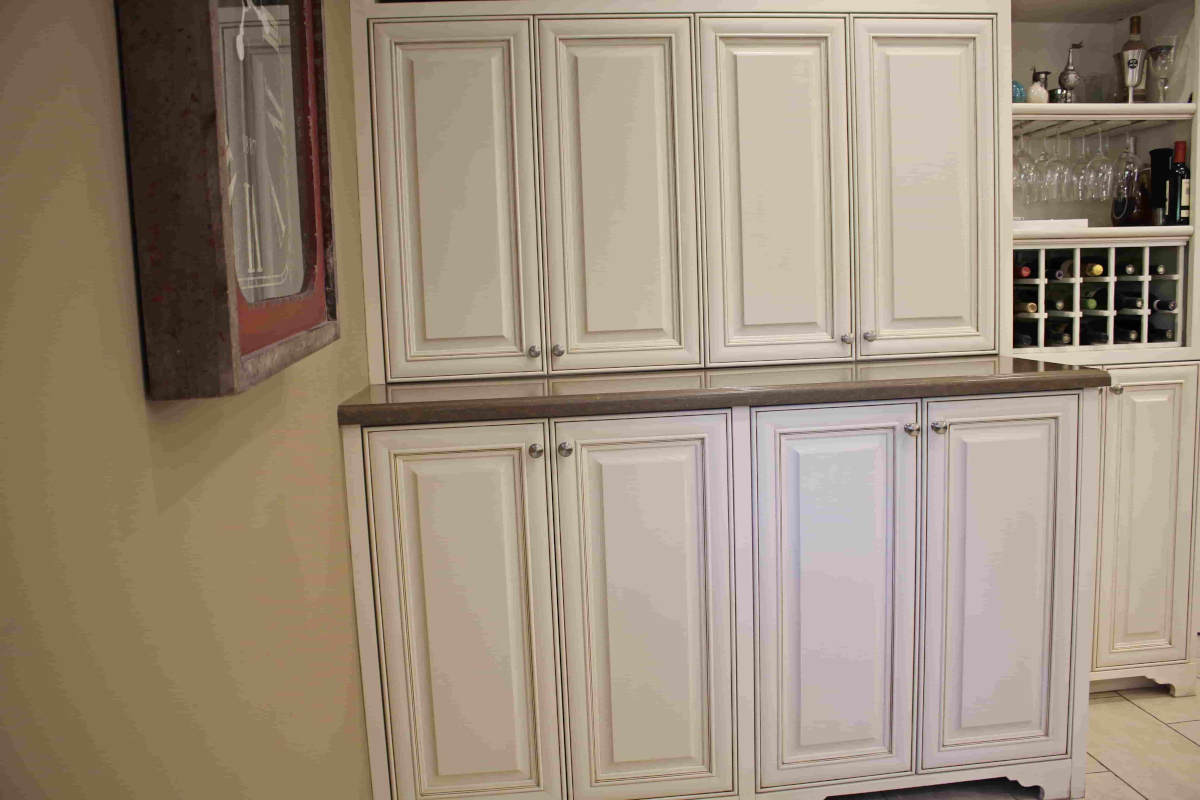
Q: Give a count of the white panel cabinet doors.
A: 9